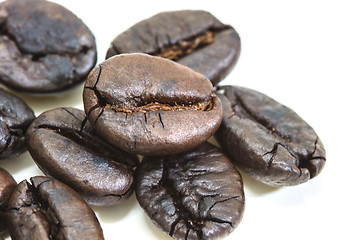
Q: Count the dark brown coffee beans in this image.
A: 9